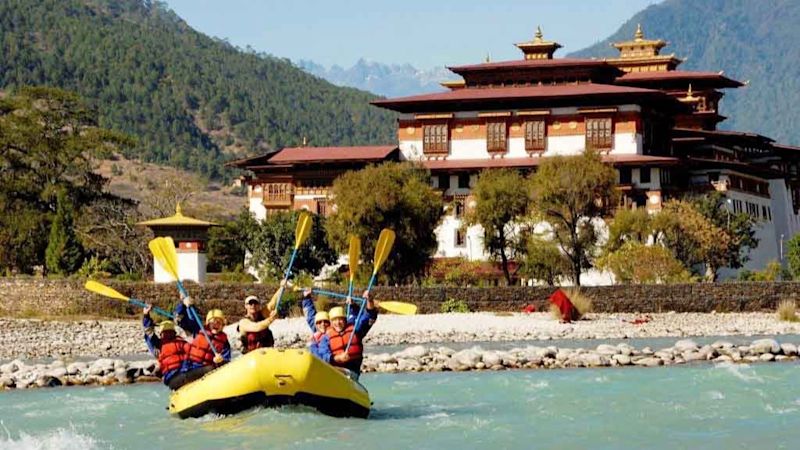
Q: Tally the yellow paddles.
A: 7